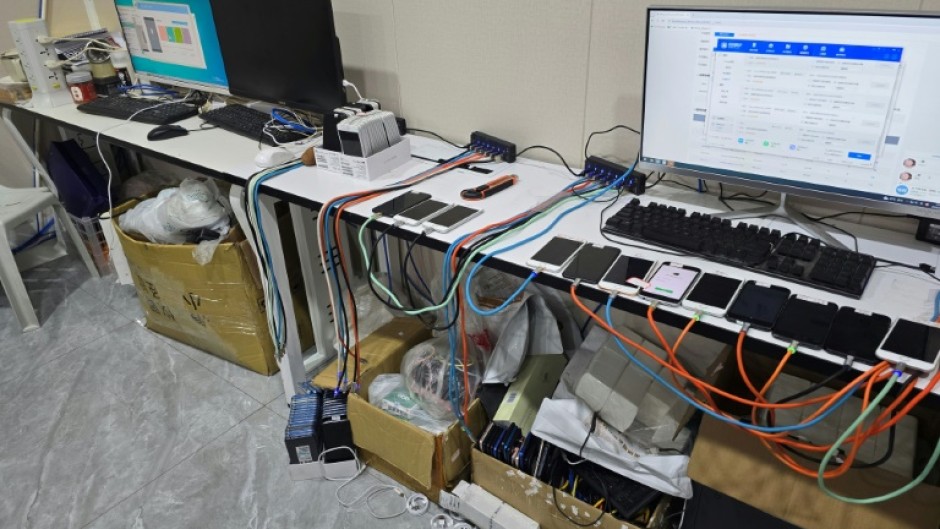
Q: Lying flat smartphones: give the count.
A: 12